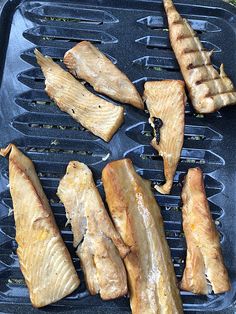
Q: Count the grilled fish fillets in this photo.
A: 8